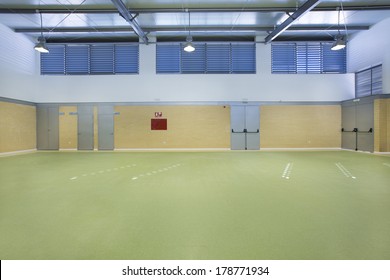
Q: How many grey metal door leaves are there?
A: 8